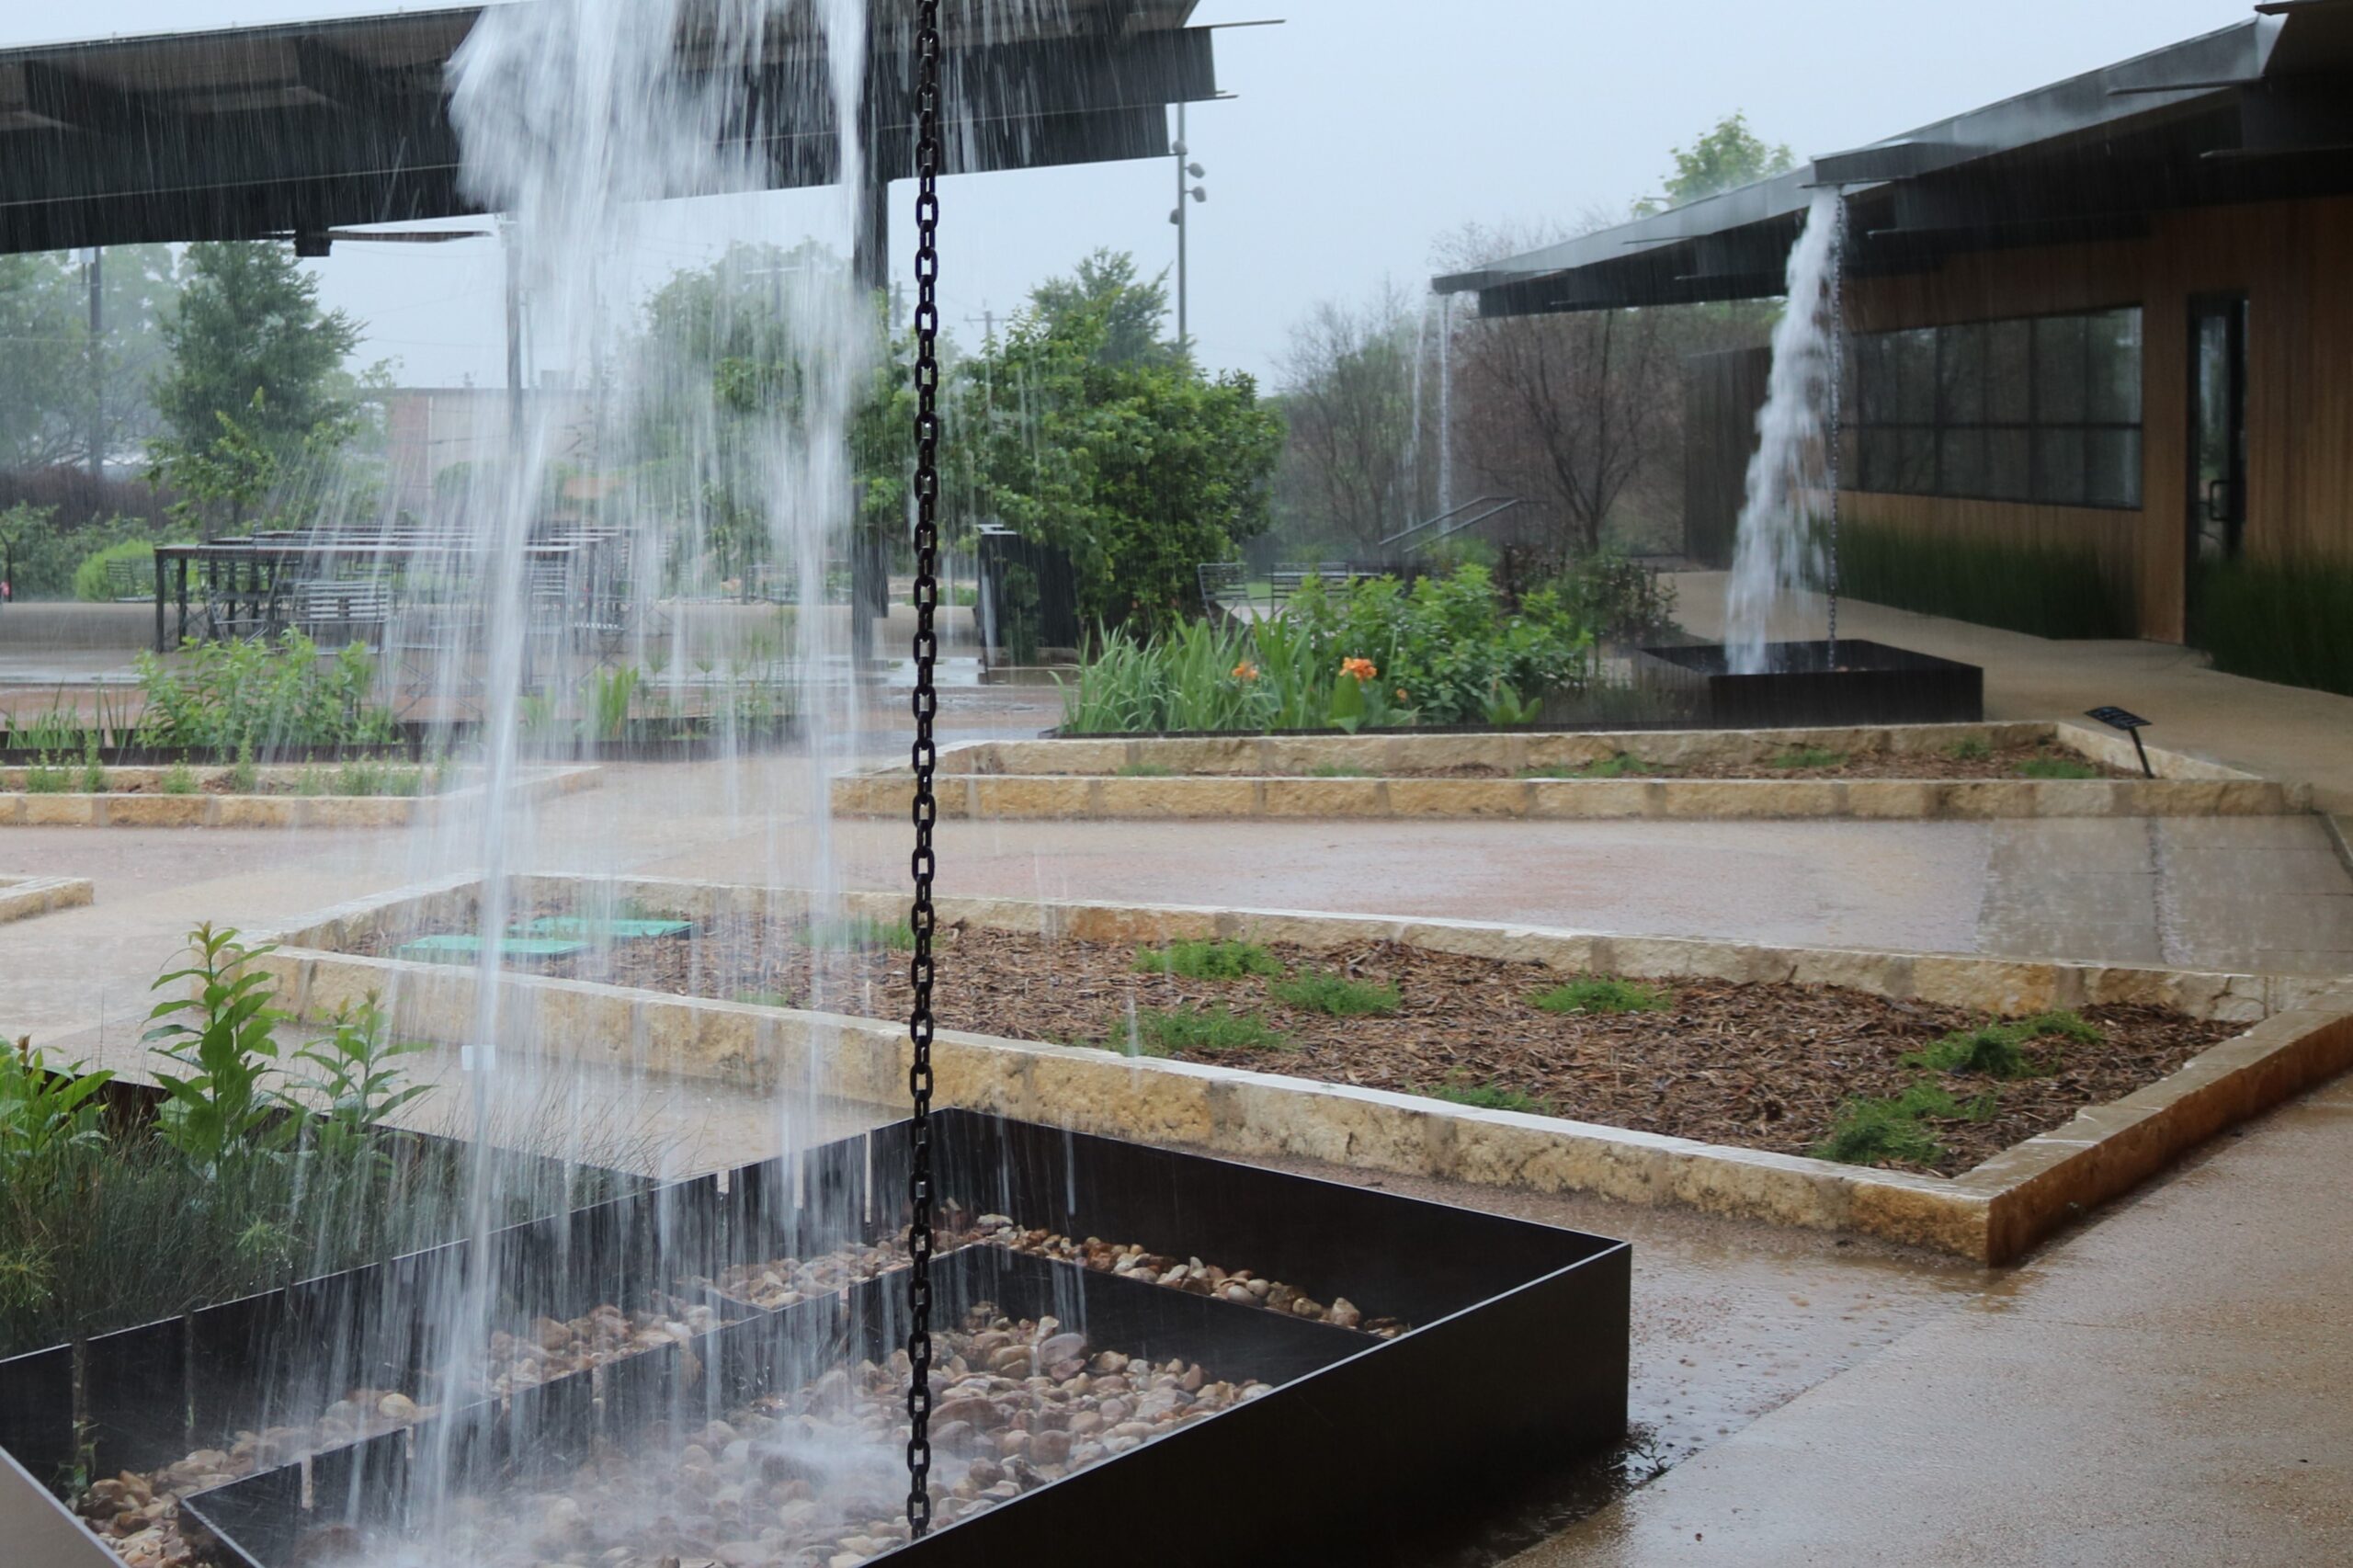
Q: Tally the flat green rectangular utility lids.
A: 2